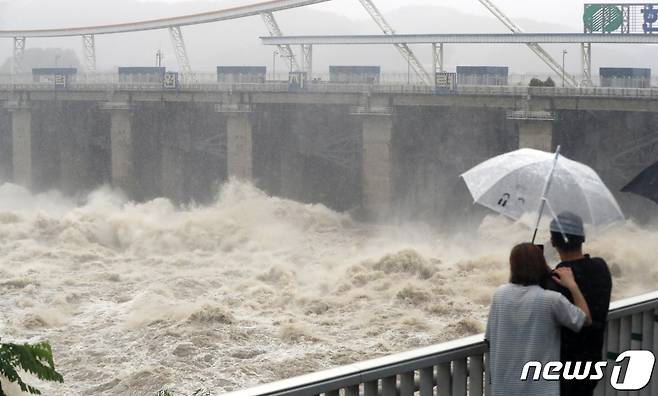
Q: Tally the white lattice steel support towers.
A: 9